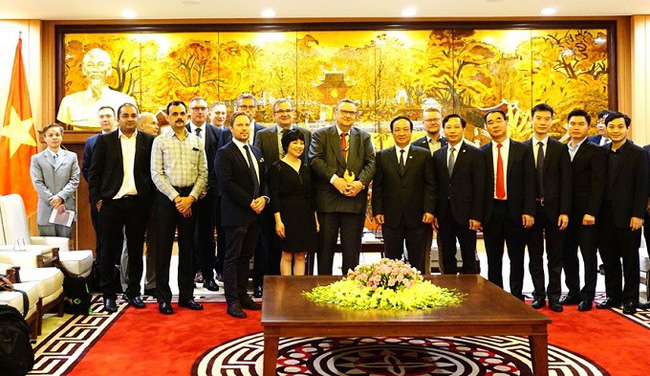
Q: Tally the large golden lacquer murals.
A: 1